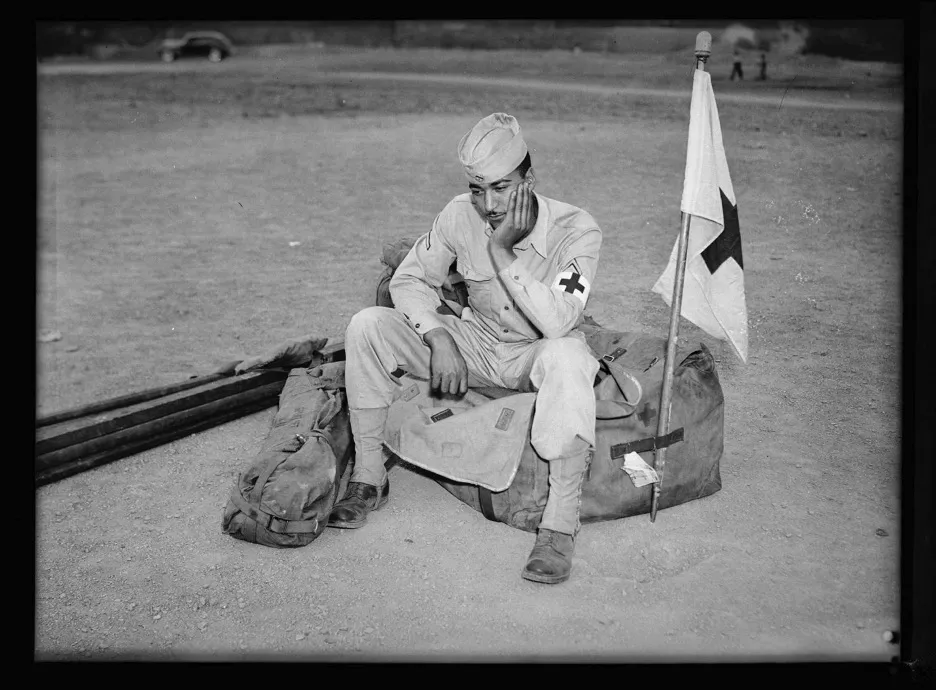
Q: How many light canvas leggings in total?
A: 2